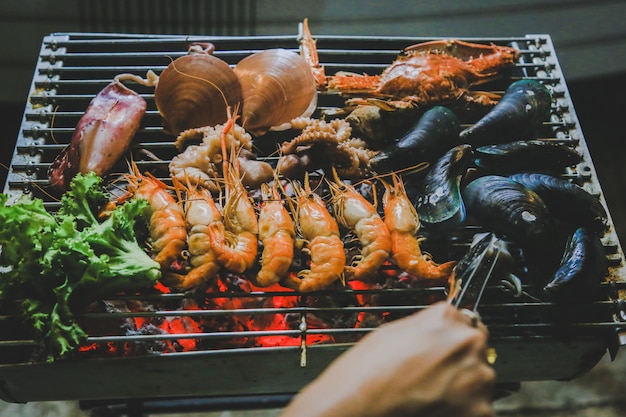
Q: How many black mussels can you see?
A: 7